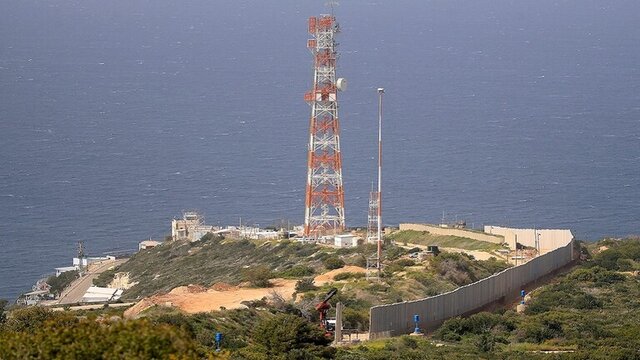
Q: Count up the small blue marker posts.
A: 3